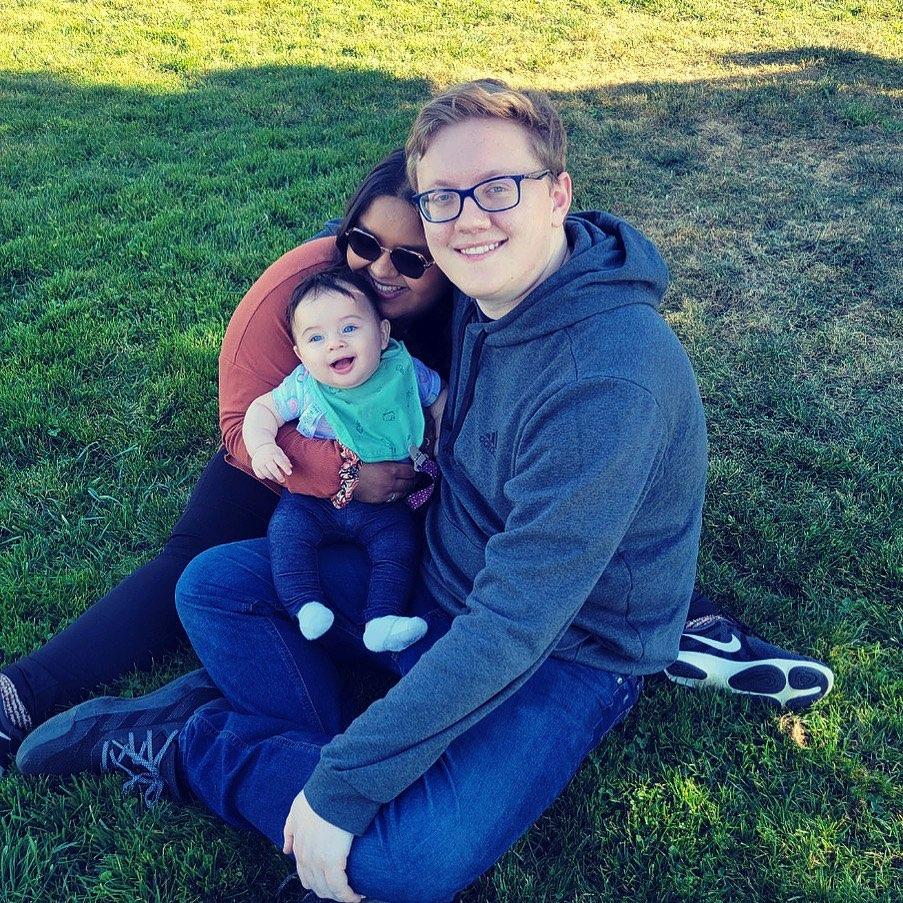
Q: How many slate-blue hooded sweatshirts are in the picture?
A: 1